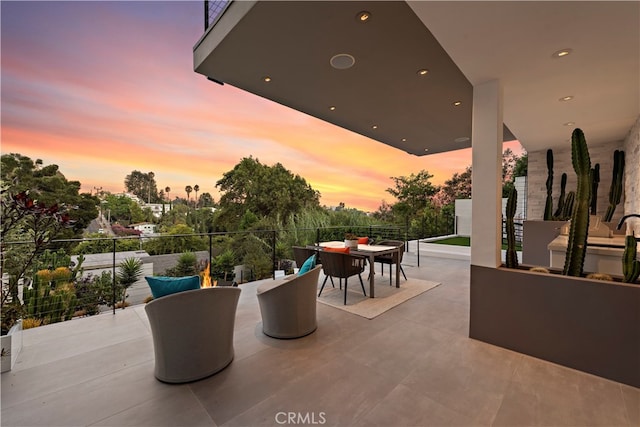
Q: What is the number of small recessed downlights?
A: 11